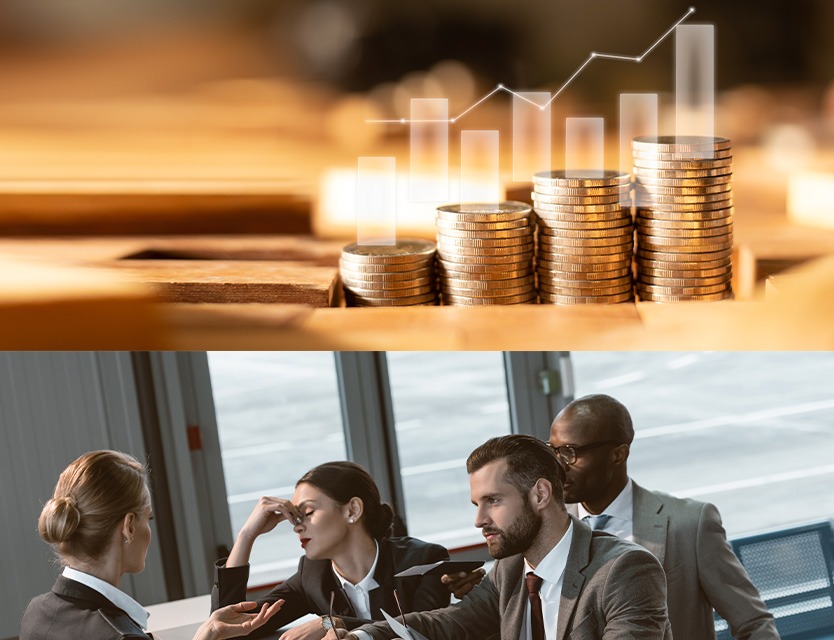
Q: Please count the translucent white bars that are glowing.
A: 7